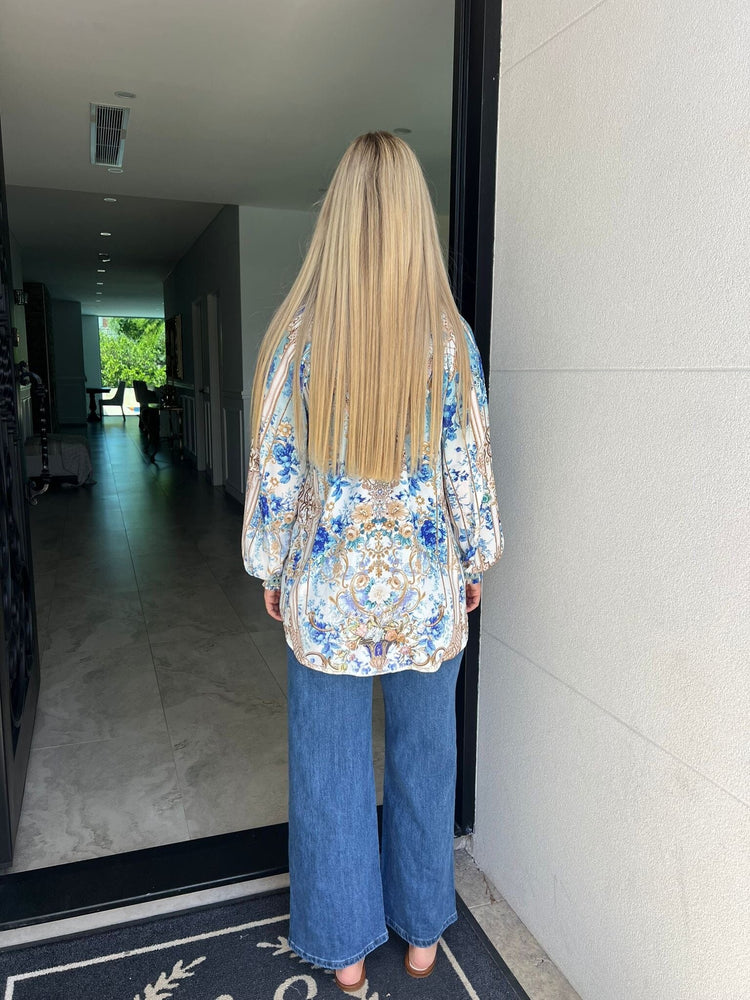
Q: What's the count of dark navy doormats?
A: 1